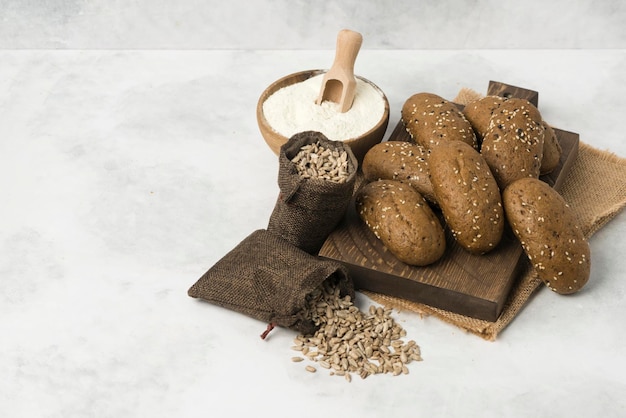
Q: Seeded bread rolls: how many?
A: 7